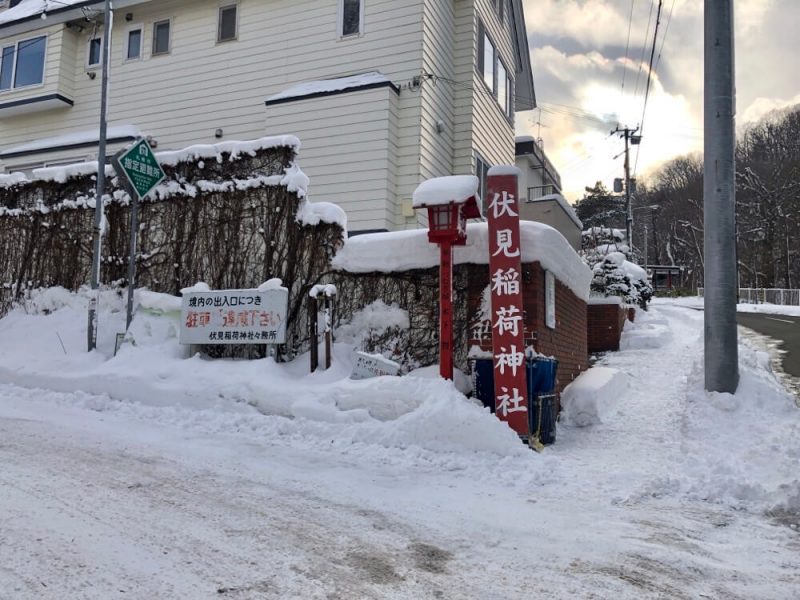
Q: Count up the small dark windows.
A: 5